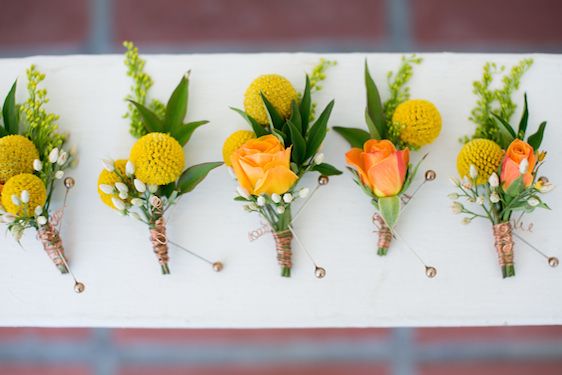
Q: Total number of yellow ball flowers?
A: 8